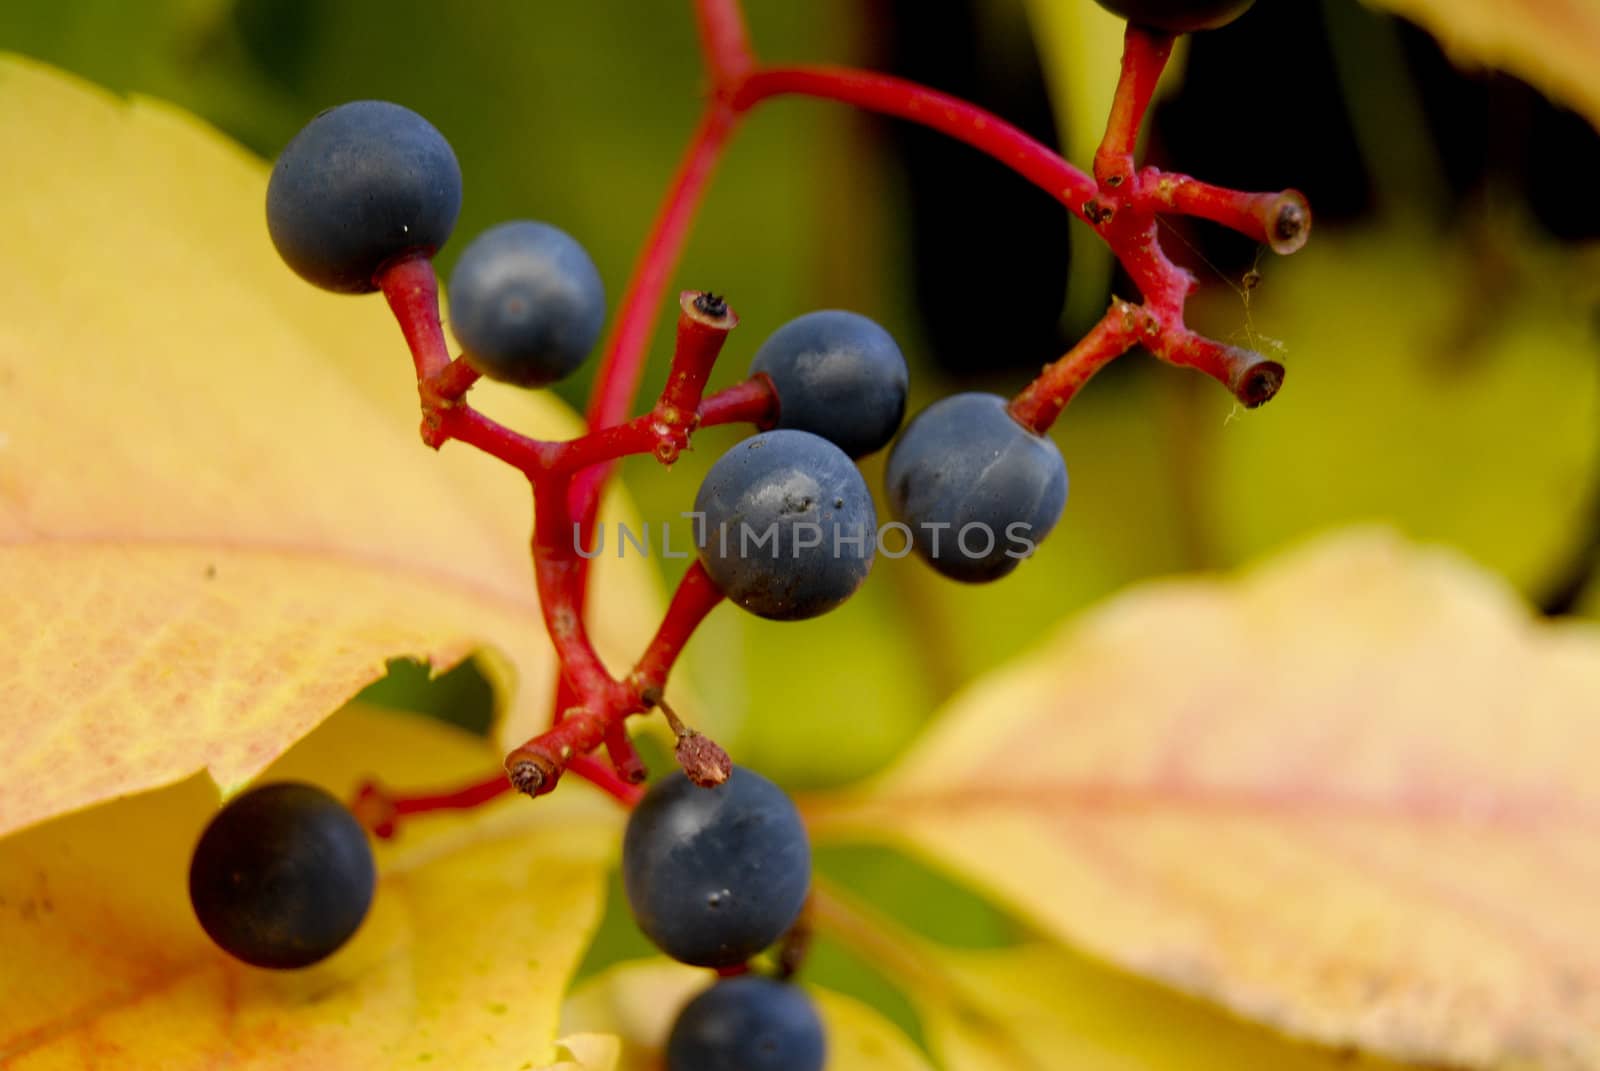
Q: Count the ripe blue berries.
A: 9